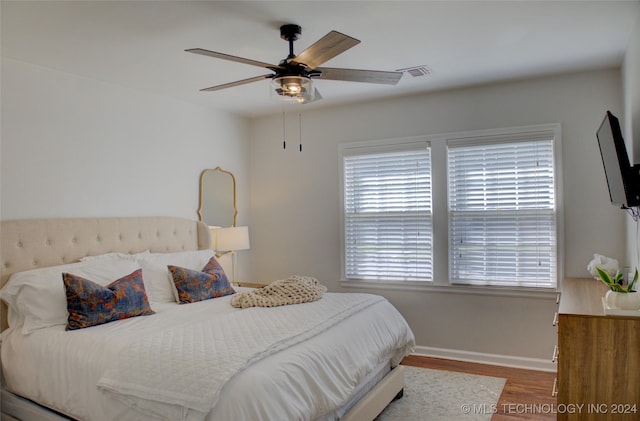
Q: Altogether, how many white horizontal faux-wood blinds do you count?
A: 2